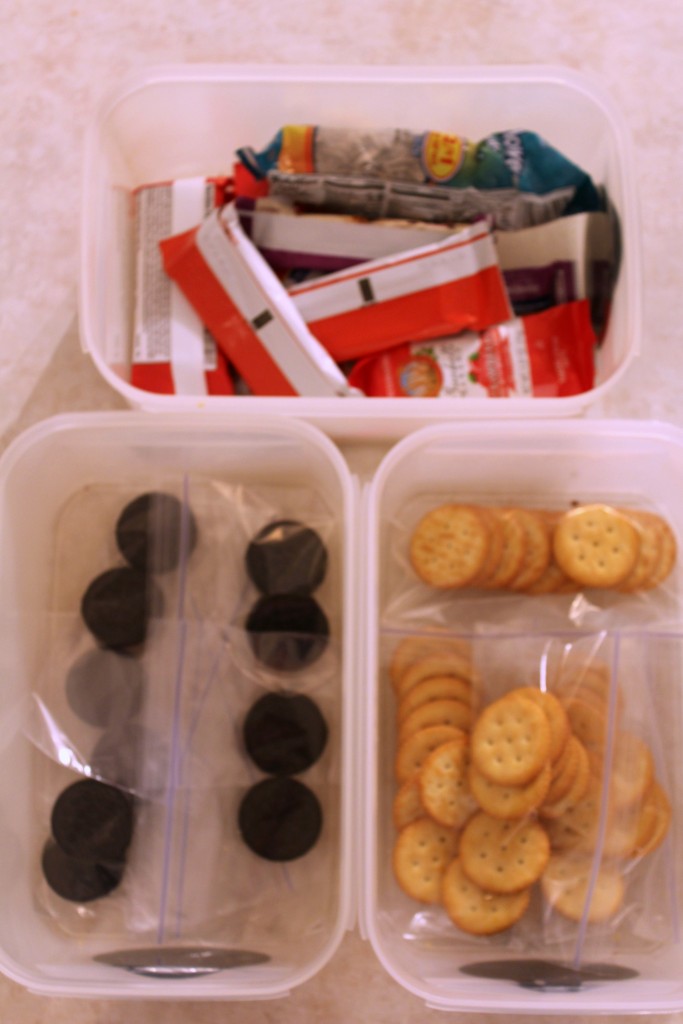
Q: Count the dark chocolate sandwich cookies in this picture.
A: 10